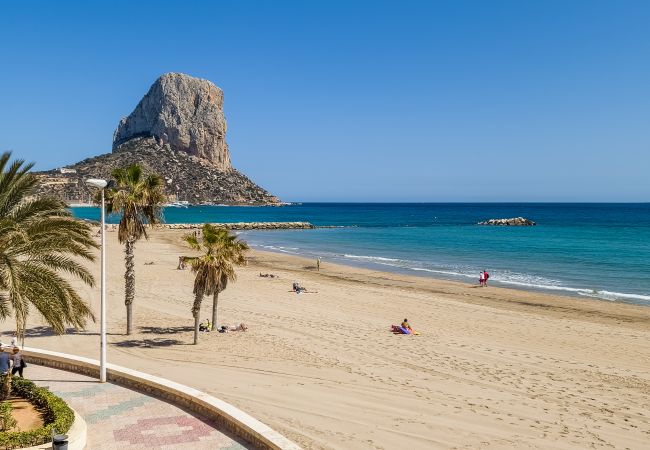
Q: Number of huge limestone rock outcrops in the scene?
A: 1